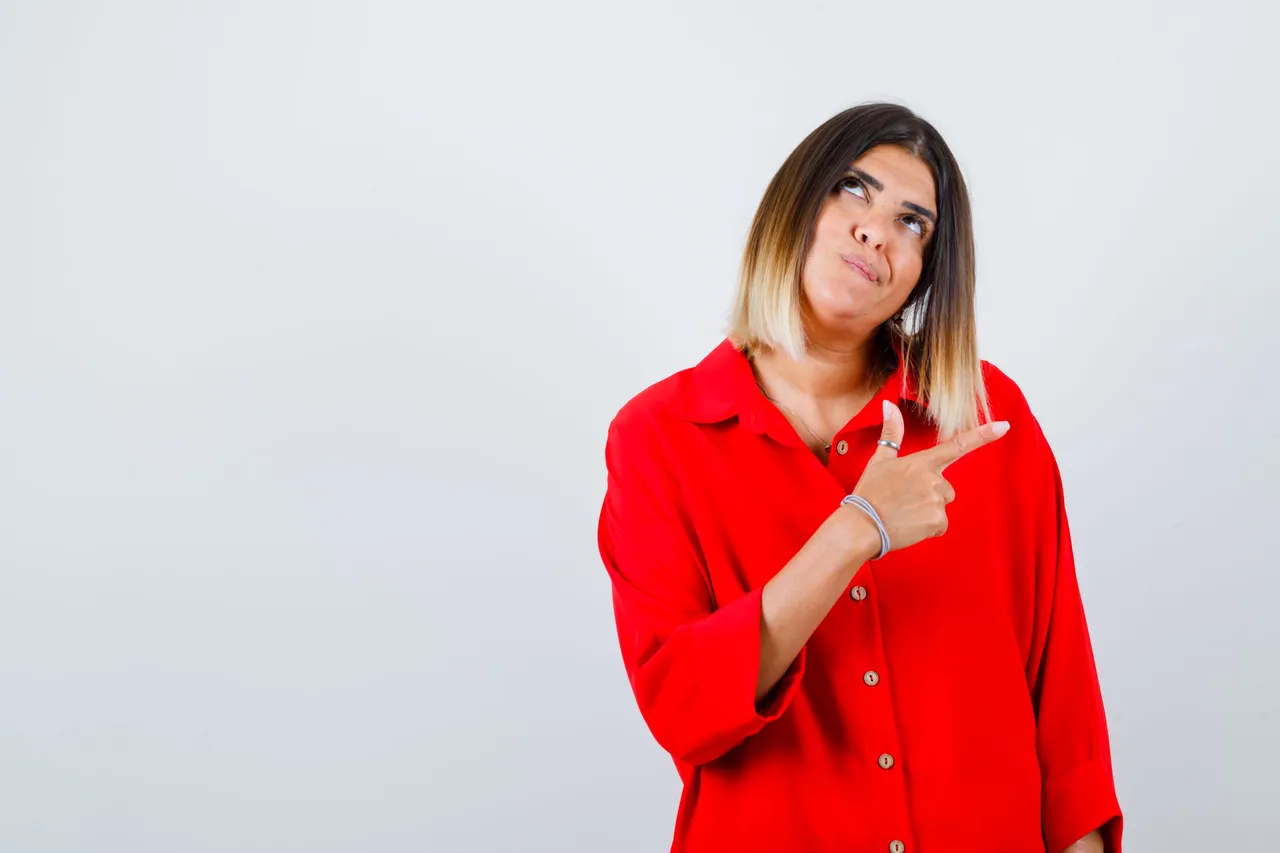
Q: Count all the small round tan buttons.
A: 5